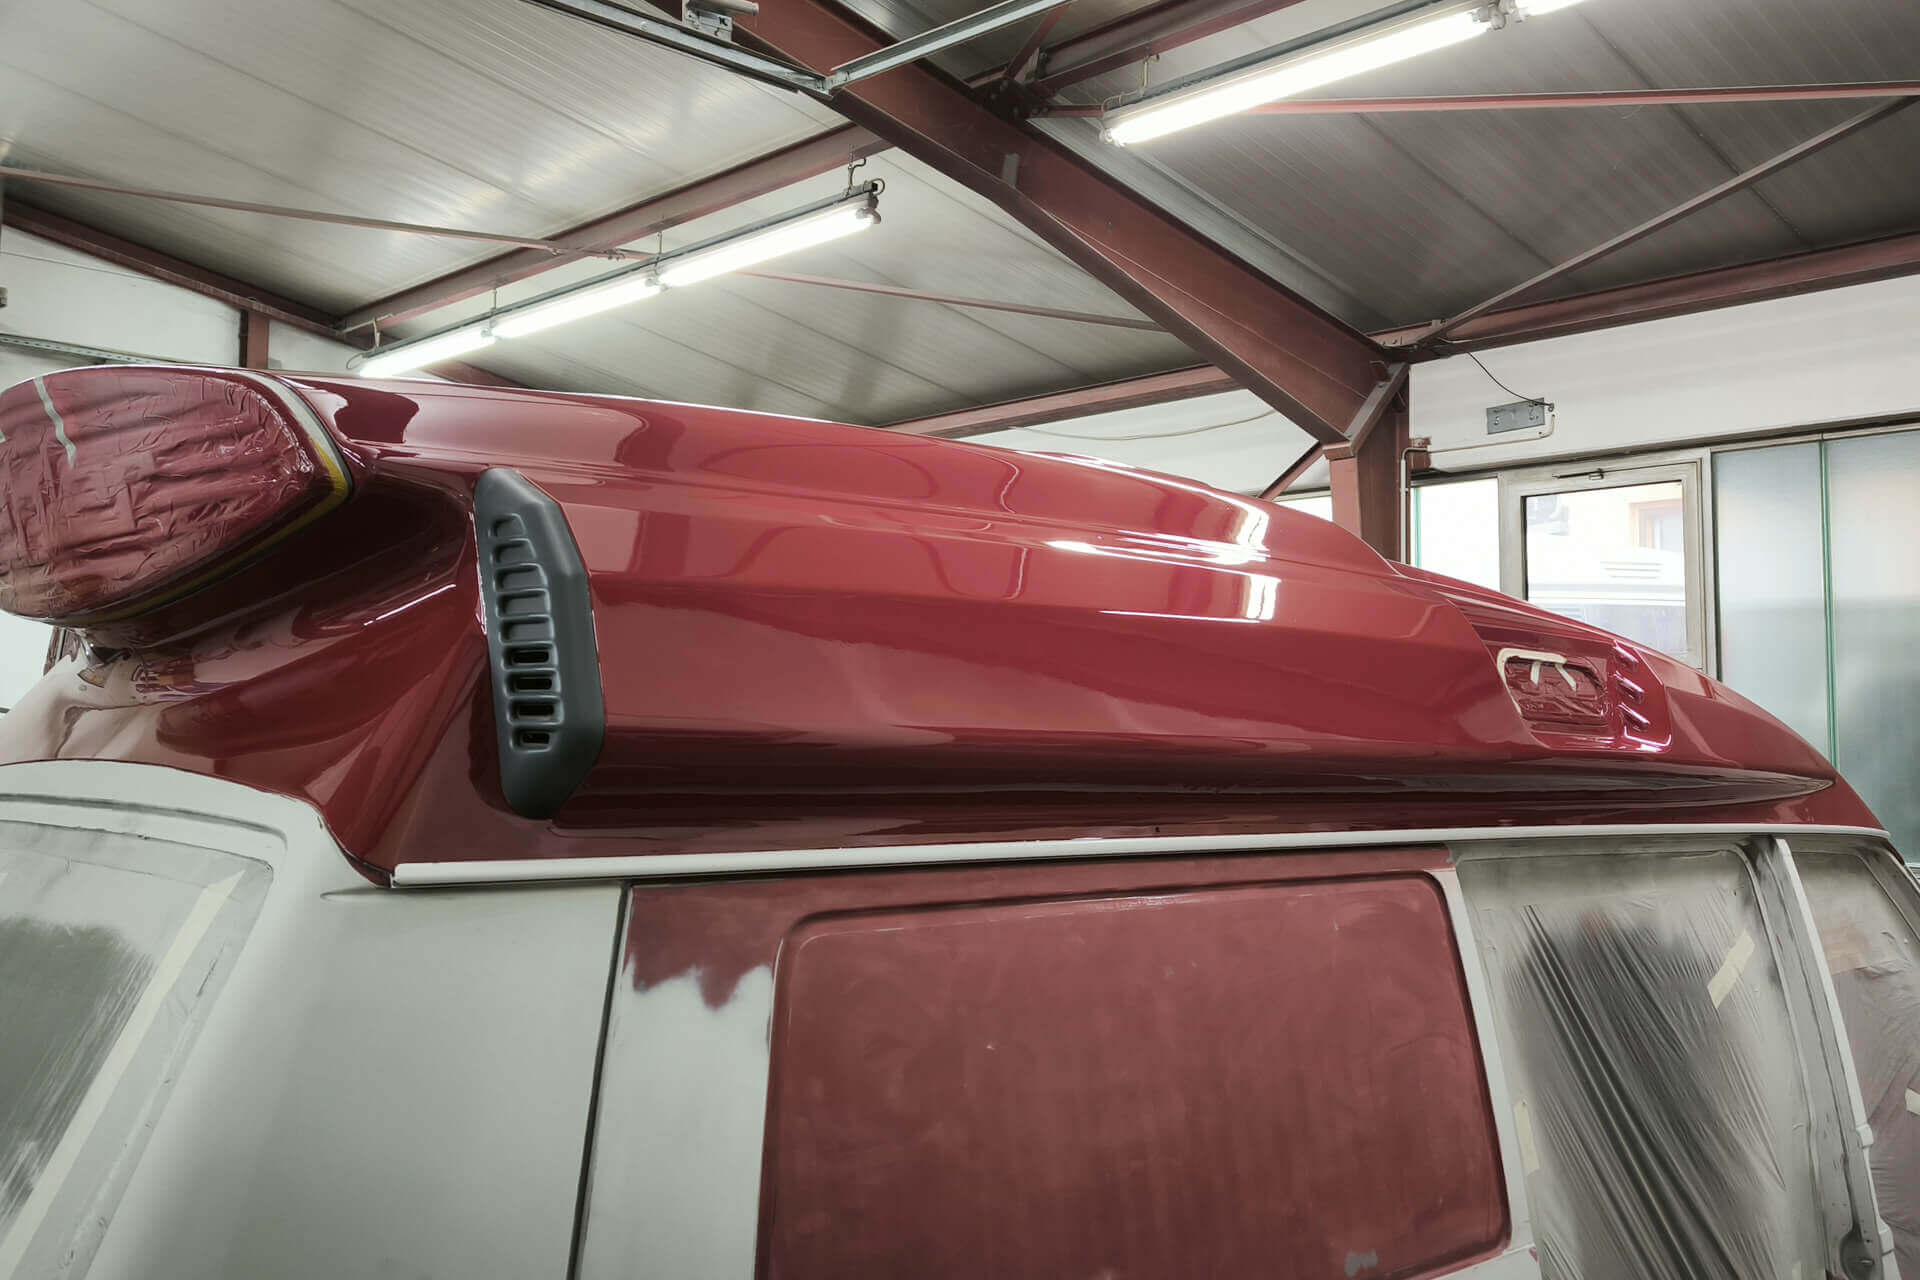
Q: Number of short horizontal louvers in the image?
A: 9